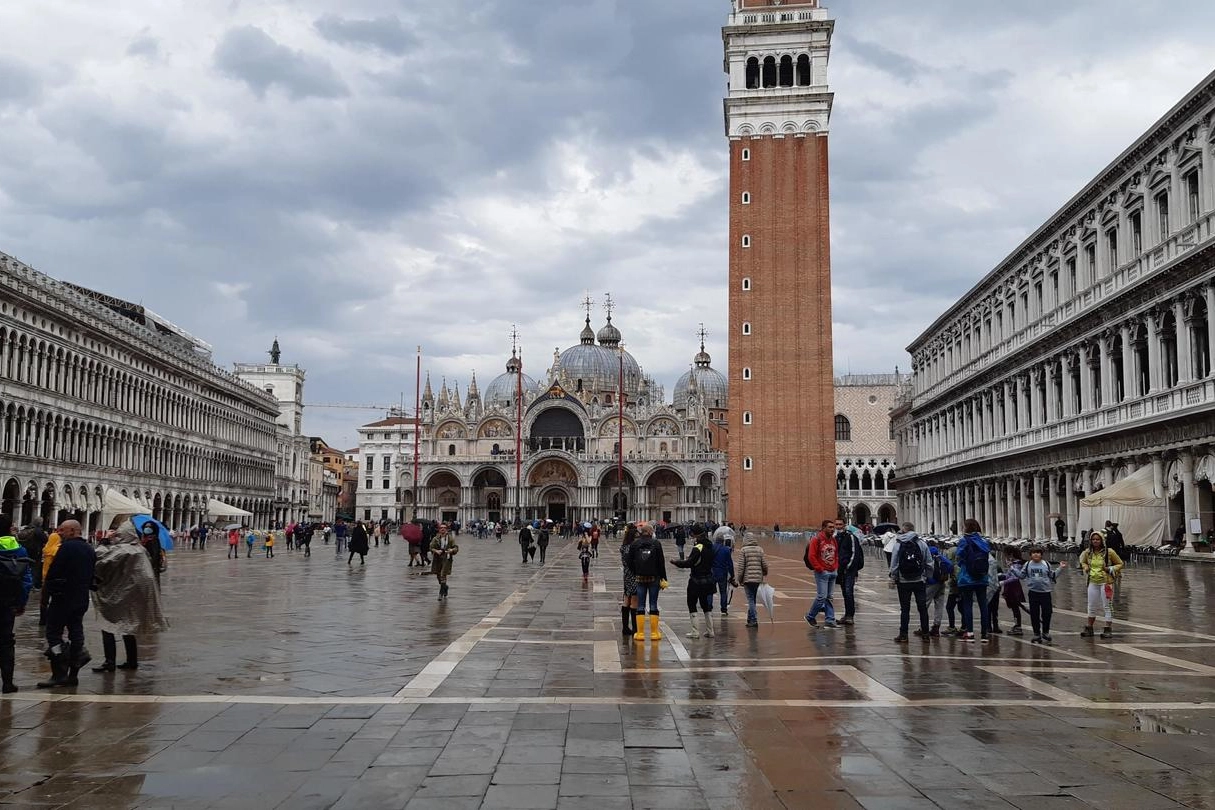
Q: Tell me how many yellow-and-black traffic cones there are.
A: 0